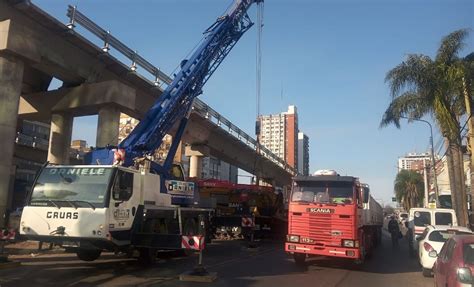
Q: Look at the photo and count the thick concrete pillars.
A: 4